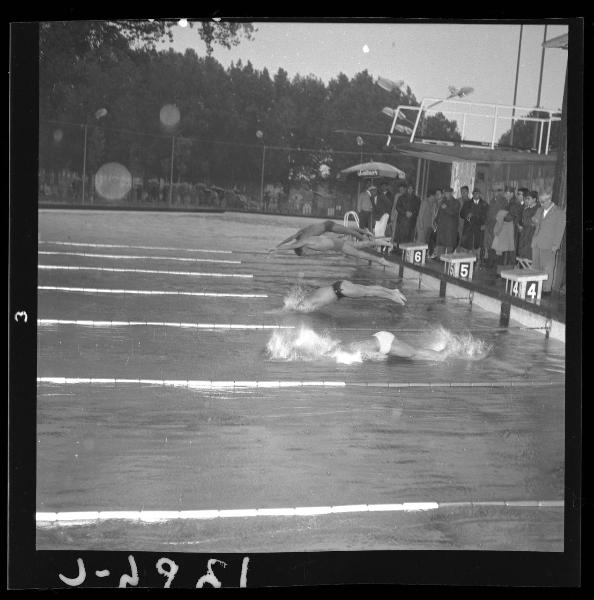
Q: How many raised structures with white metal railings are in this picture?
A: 1